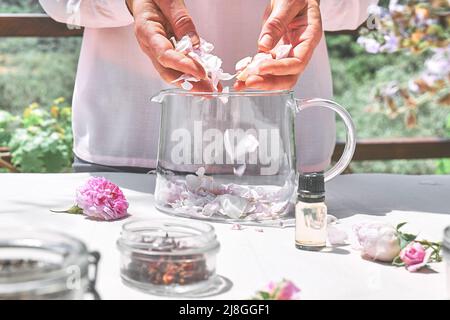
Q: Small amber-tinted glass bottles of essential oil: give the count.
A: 1